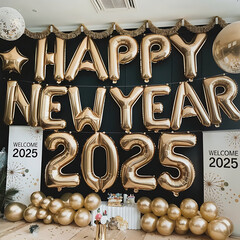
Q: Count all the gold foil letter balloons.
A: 12